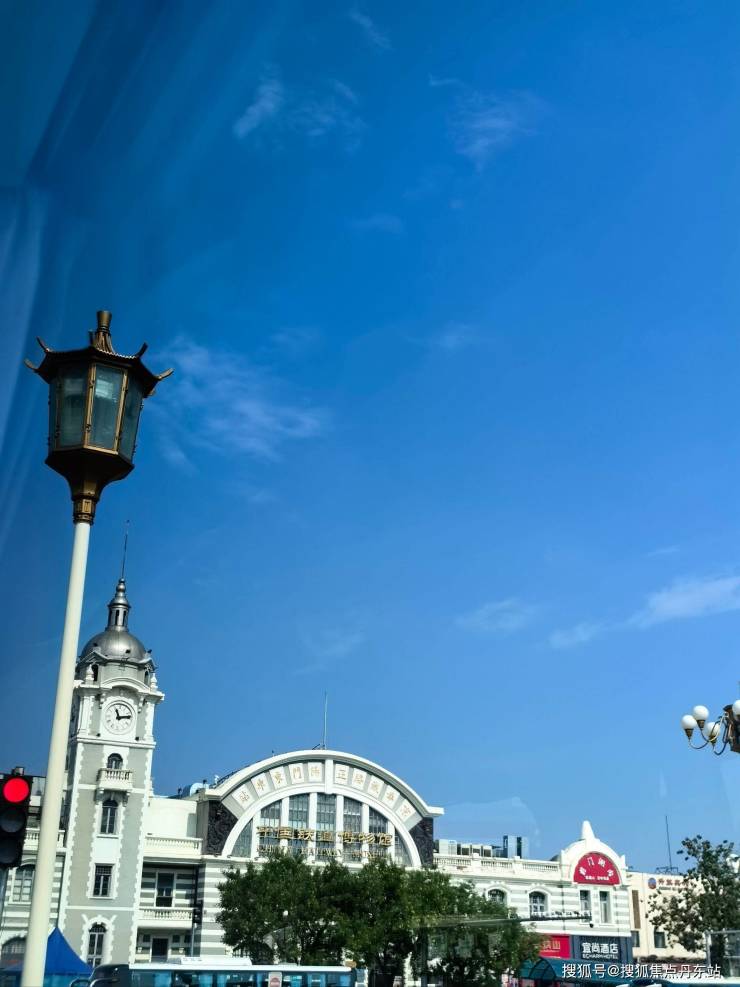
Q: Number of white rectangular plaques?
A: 10